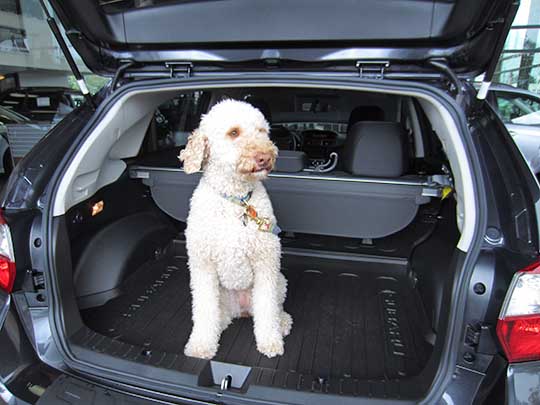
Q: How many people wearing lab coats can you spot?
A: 0